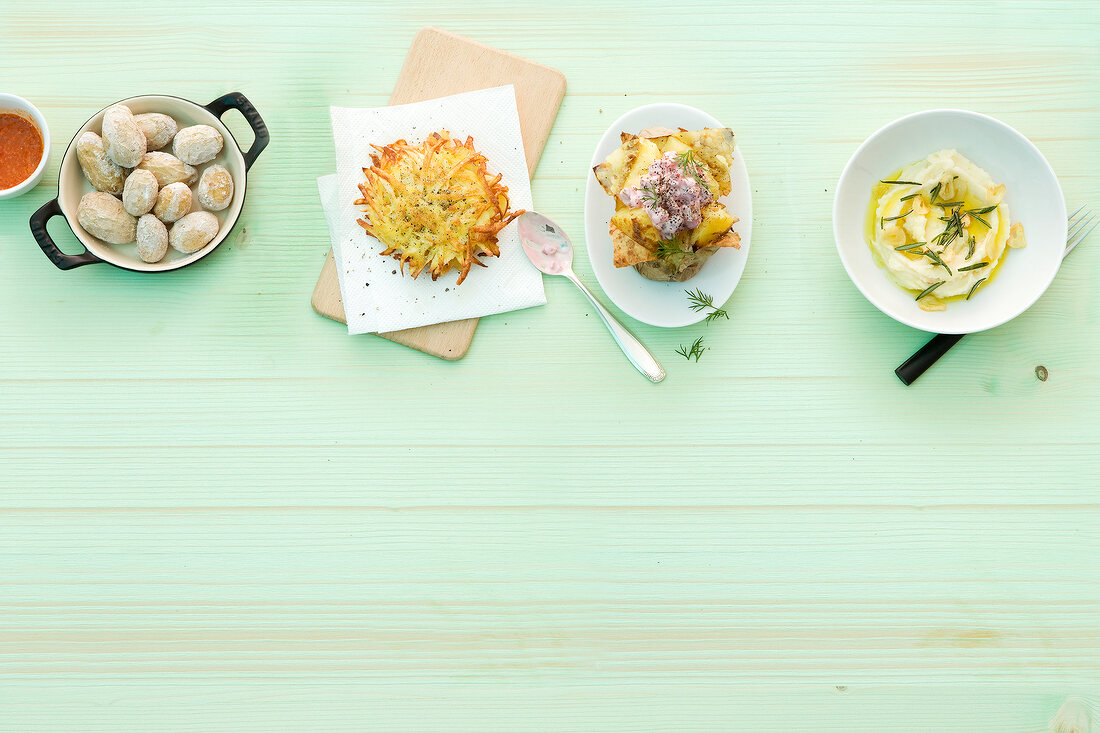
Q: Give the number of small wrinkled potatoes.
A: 11